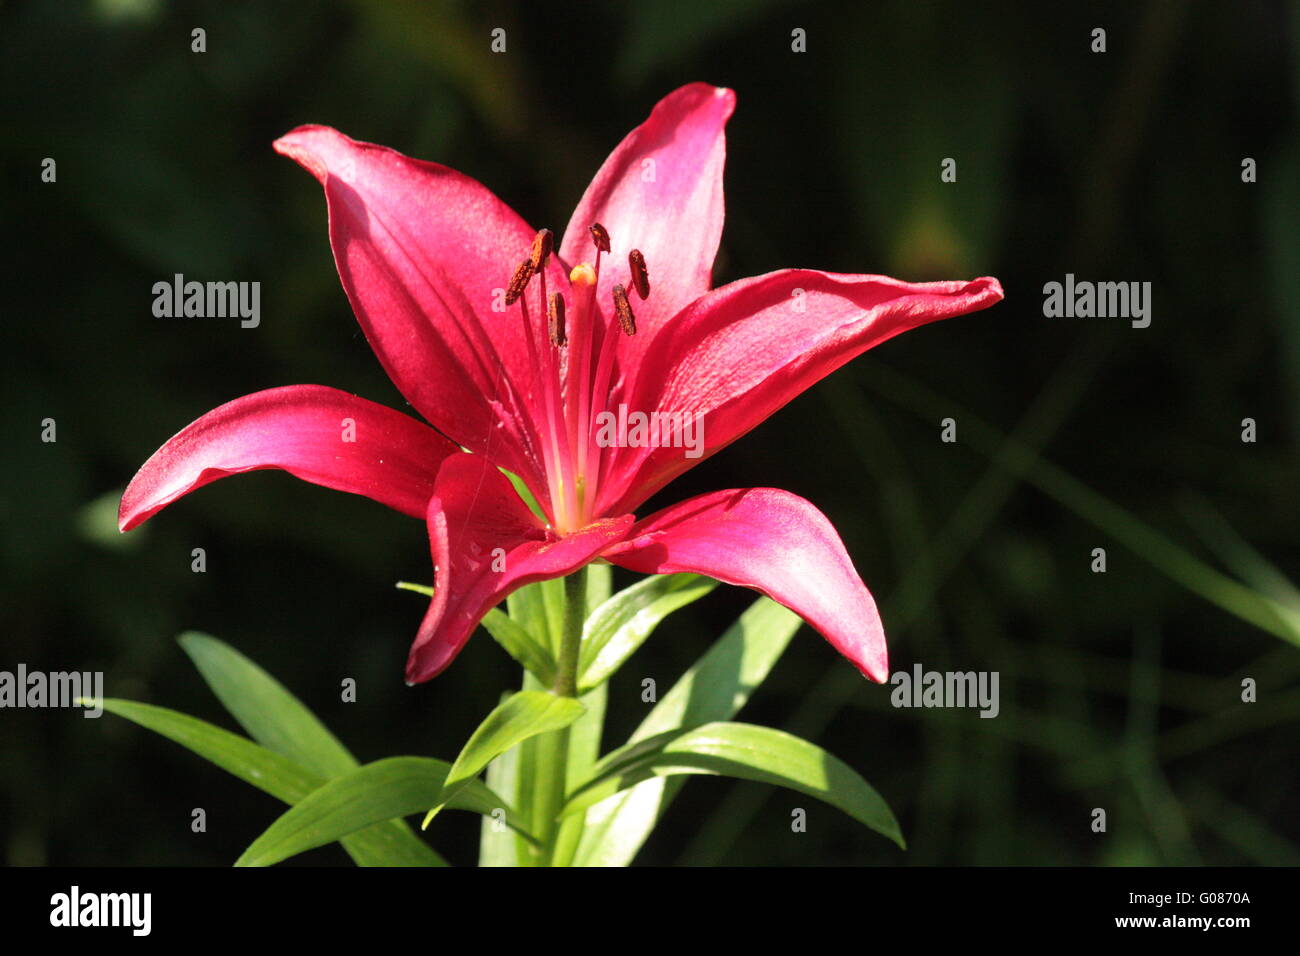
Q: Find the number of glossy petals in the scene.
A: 6